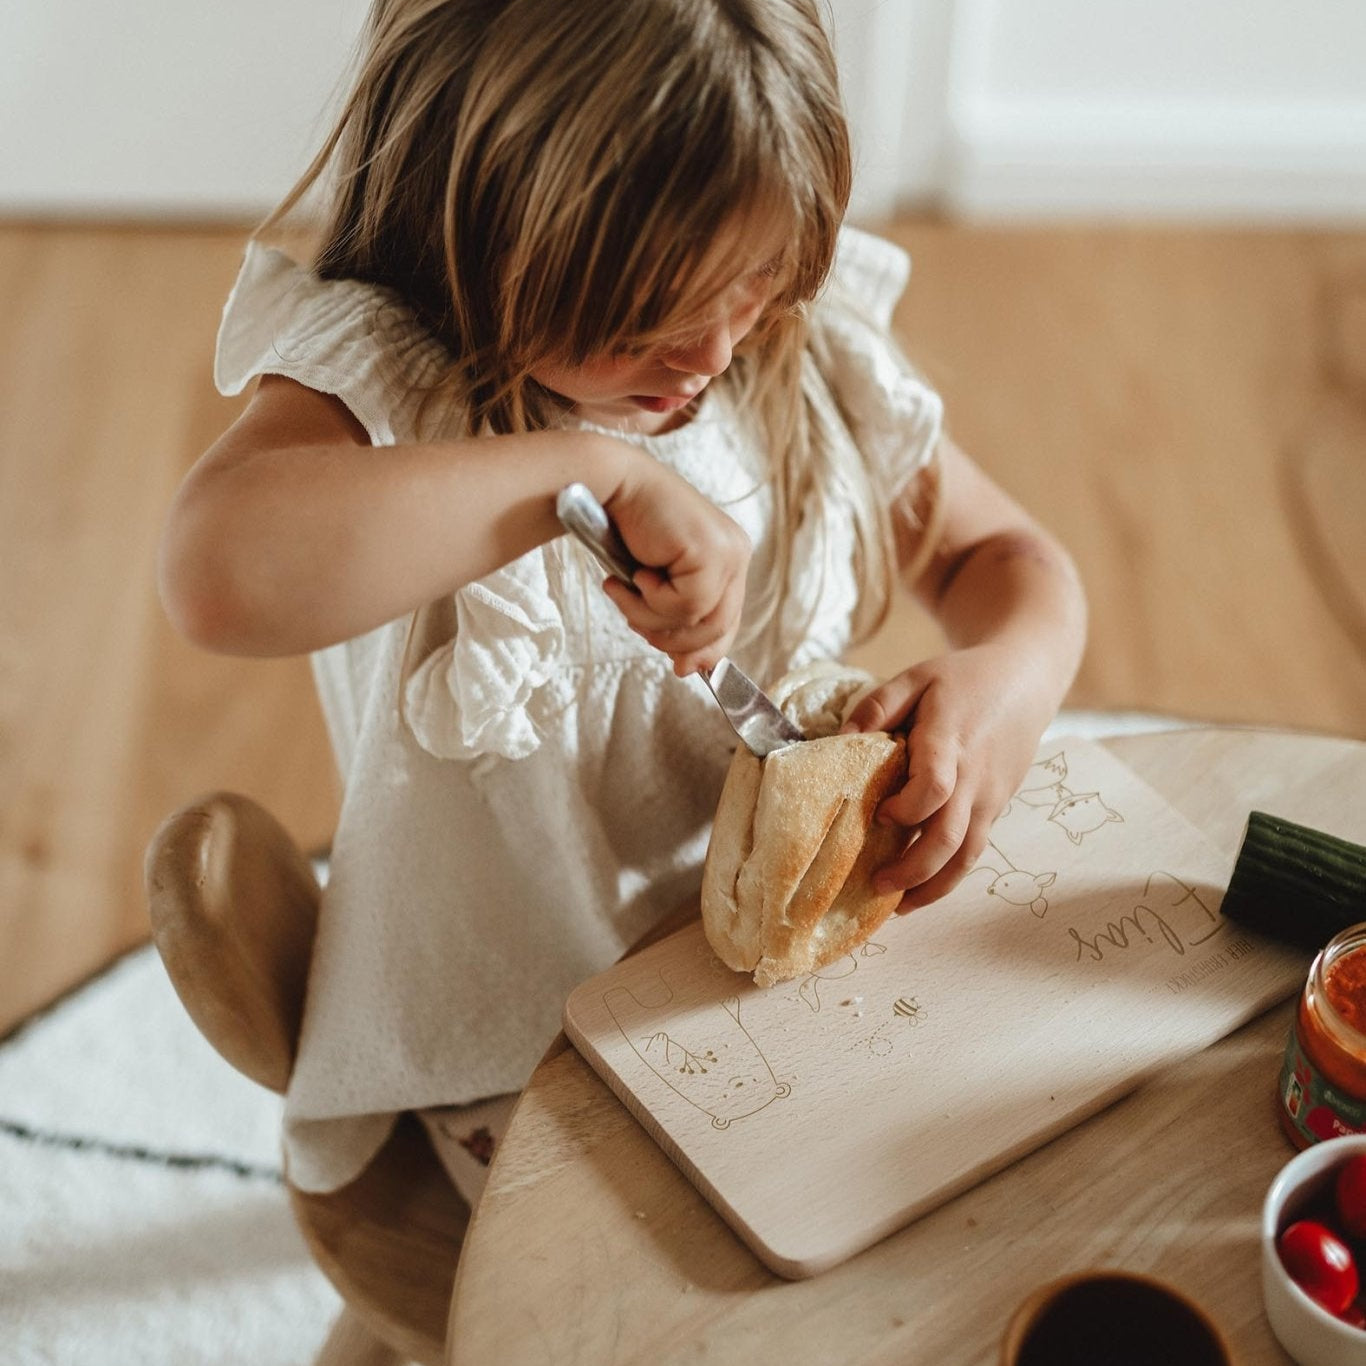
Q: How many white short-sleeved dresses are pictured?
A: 1